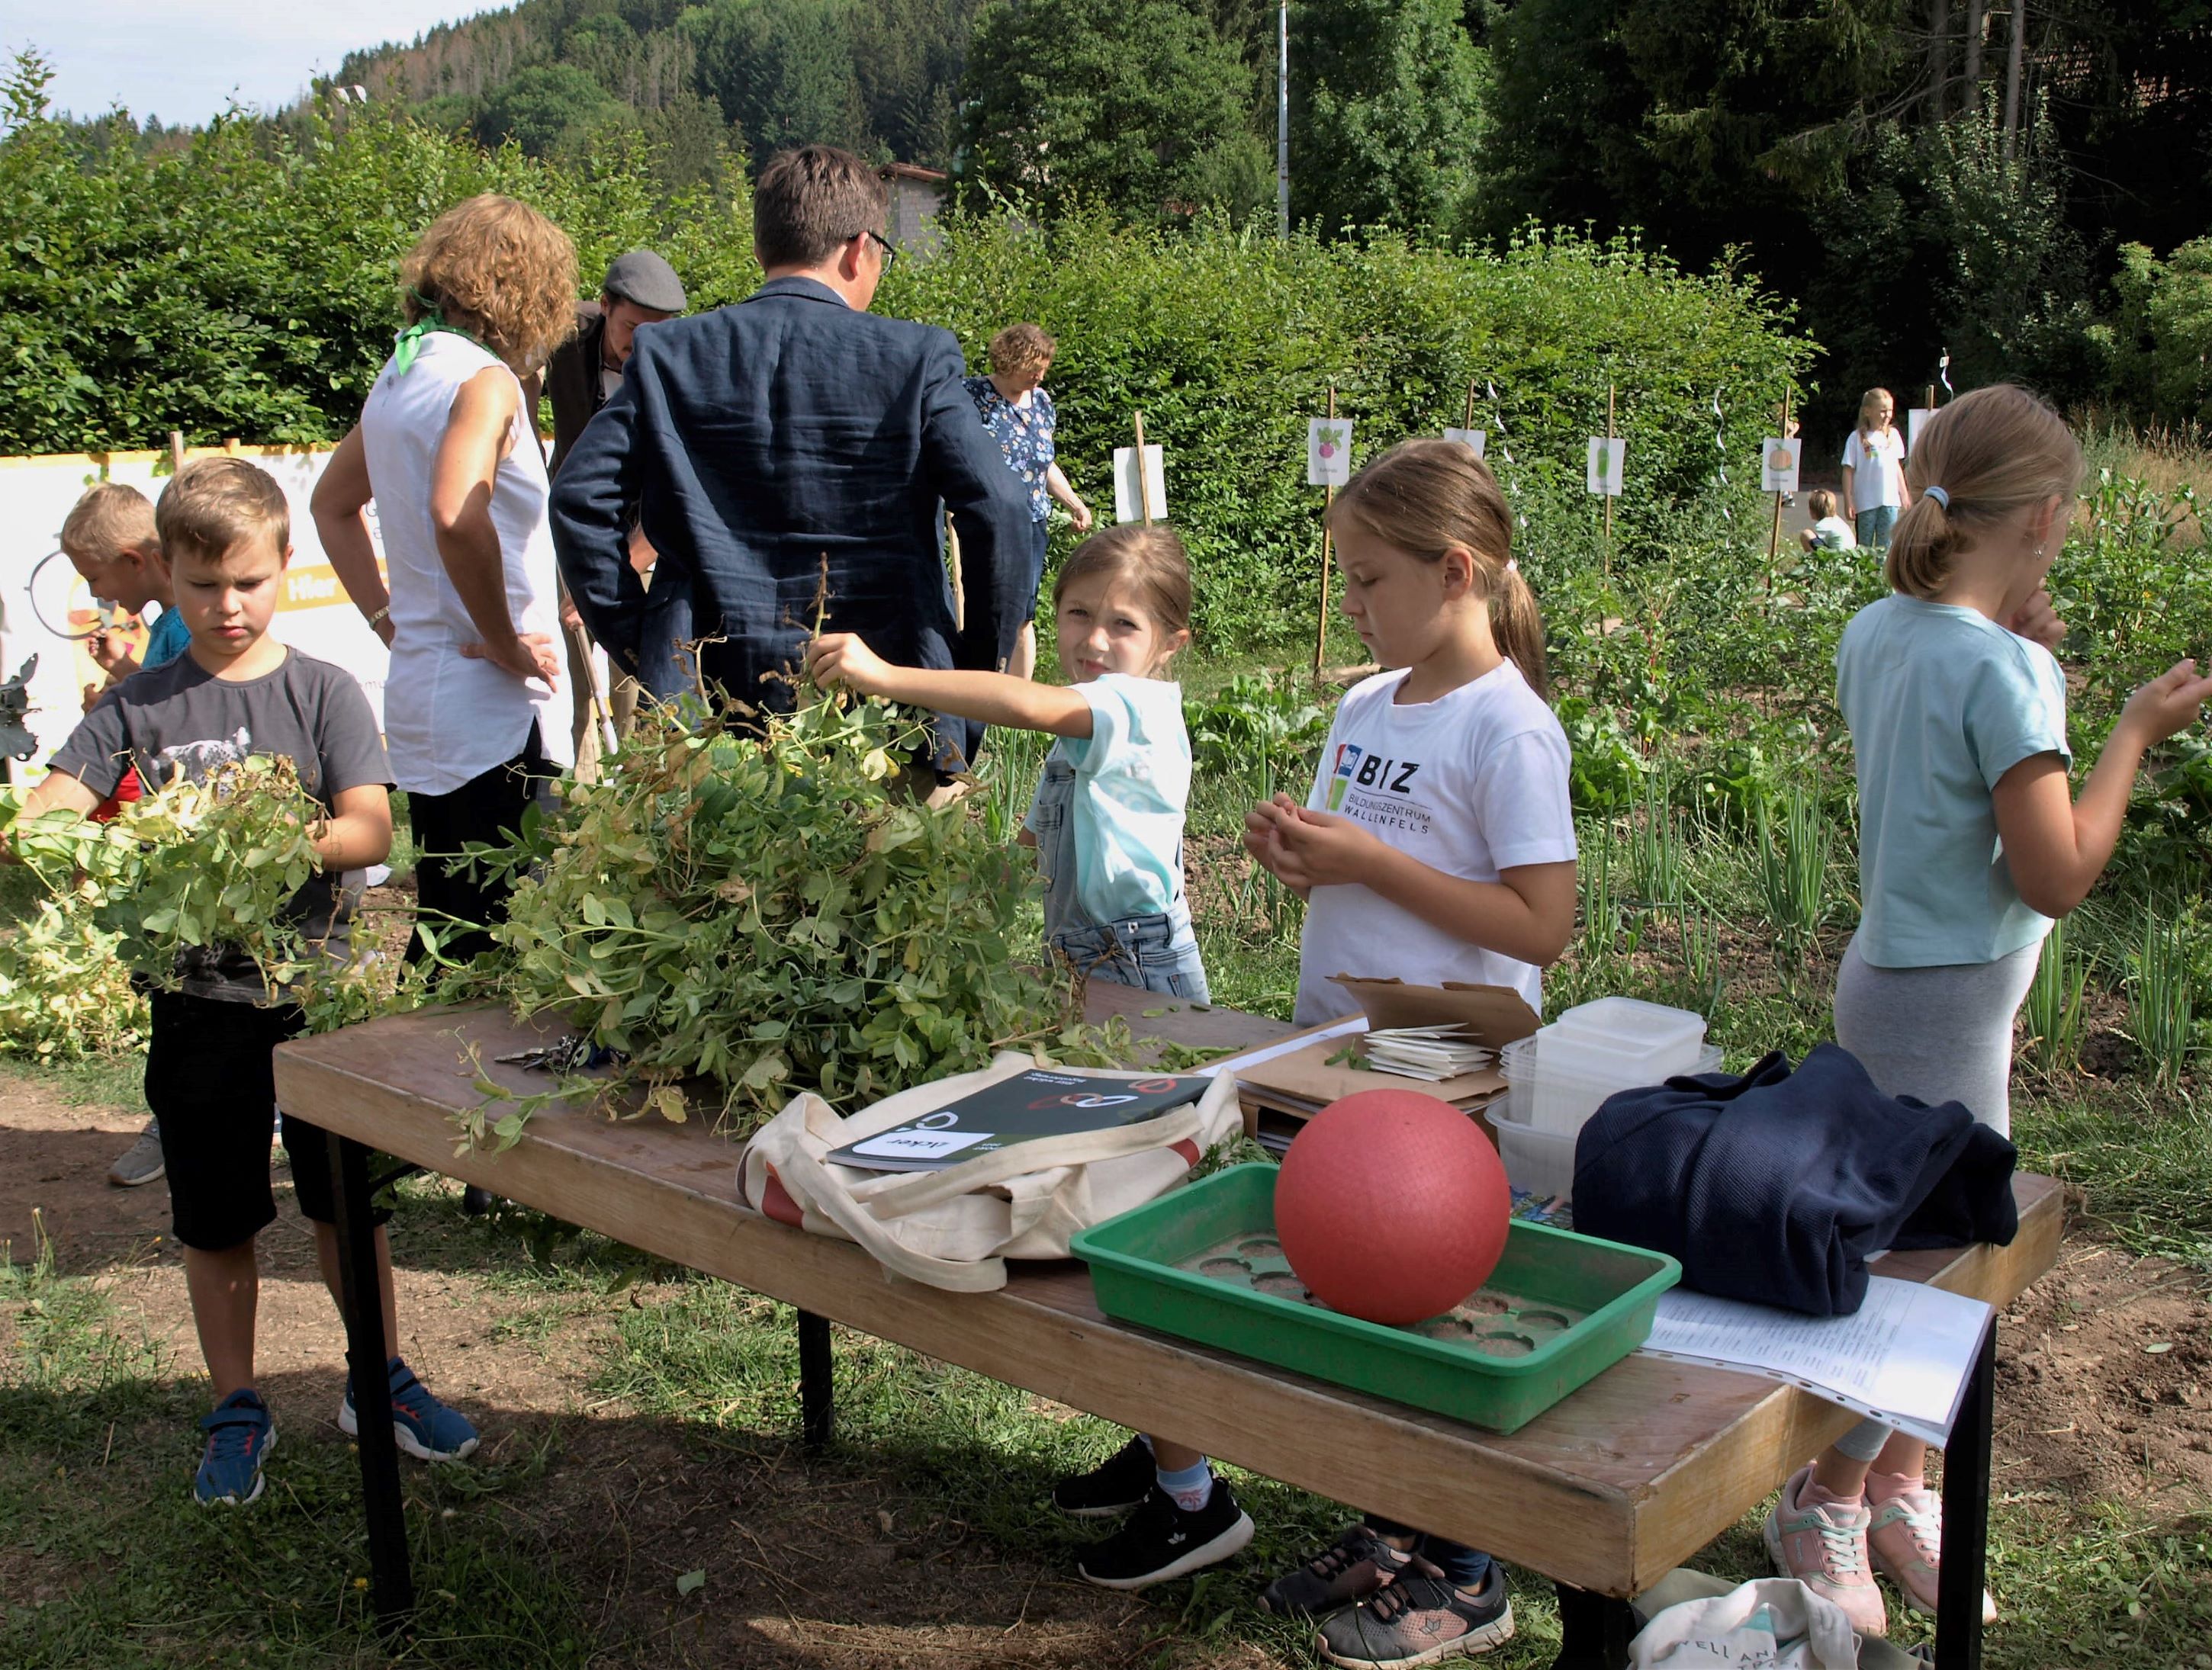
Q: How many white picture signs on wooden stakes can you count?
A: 6